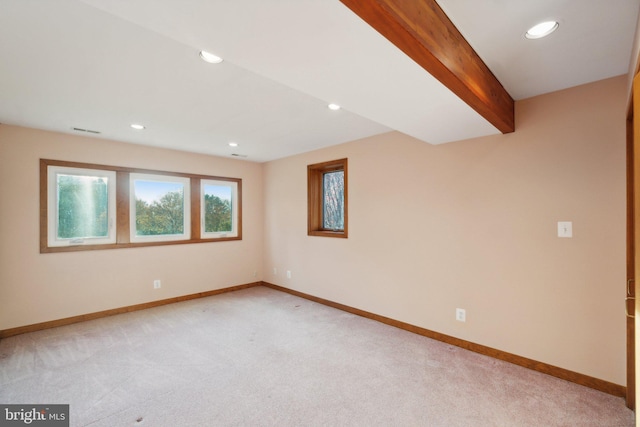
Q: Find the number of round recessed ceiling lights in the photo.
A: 5